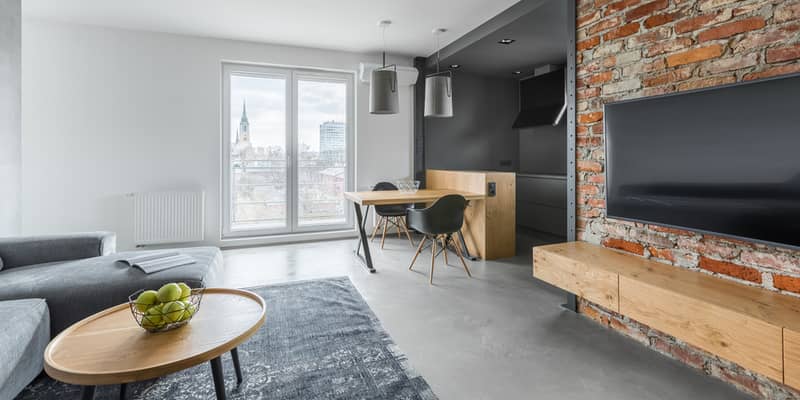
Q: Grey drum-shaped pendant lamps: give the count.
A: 2